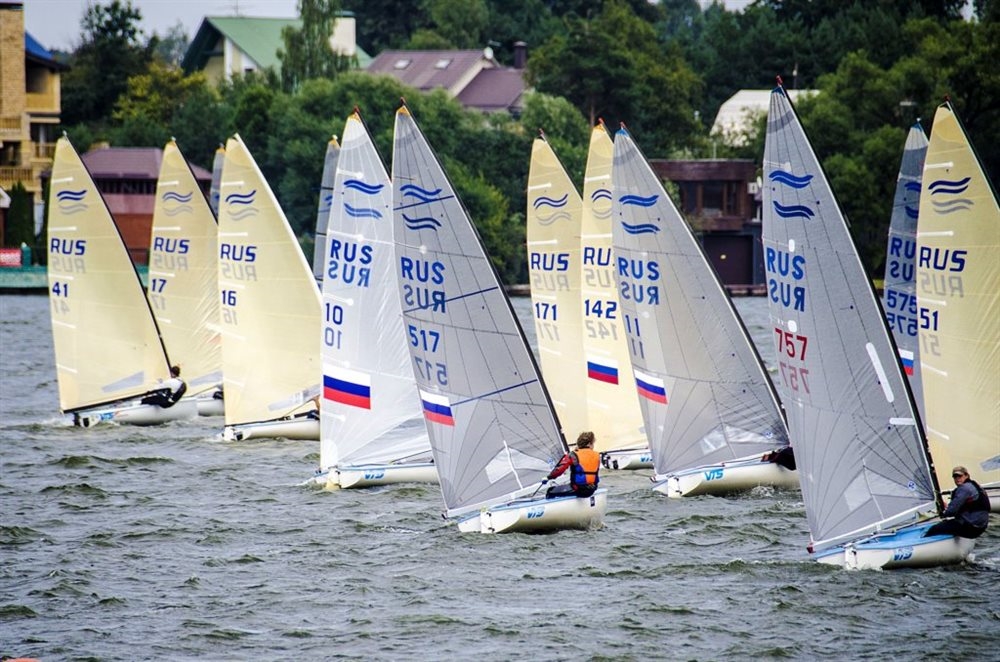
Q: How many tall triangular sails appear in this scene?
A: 13